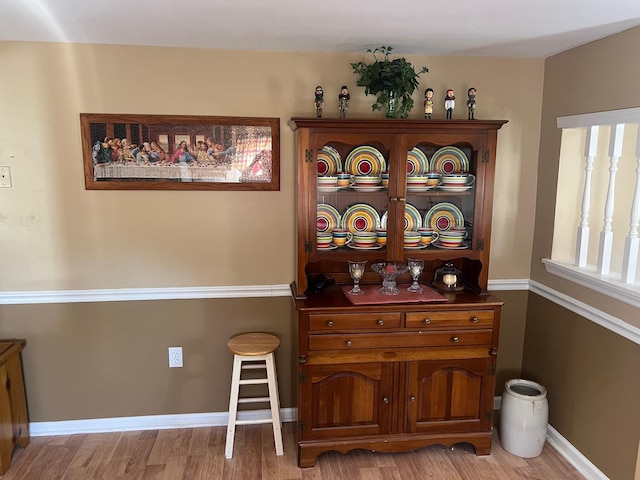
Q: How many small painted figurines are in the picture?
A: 5